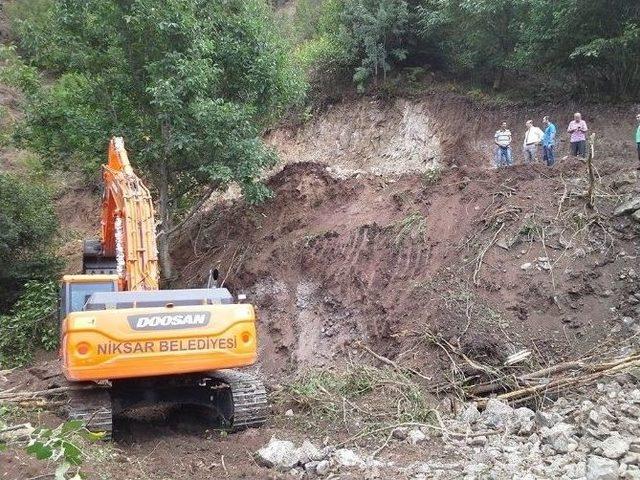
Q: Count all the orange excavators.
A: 1